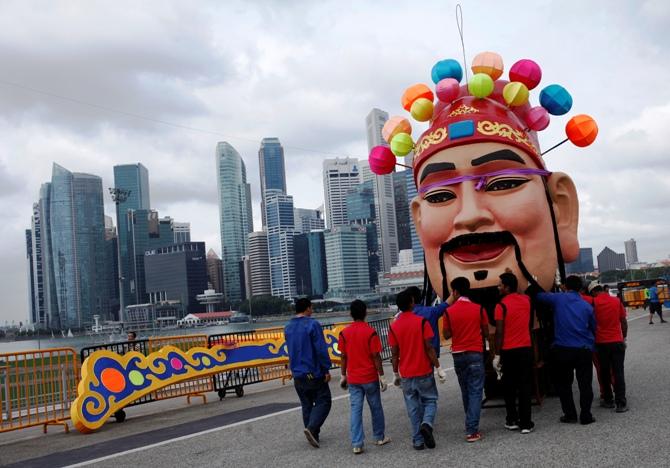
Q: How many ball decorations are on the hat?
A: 14